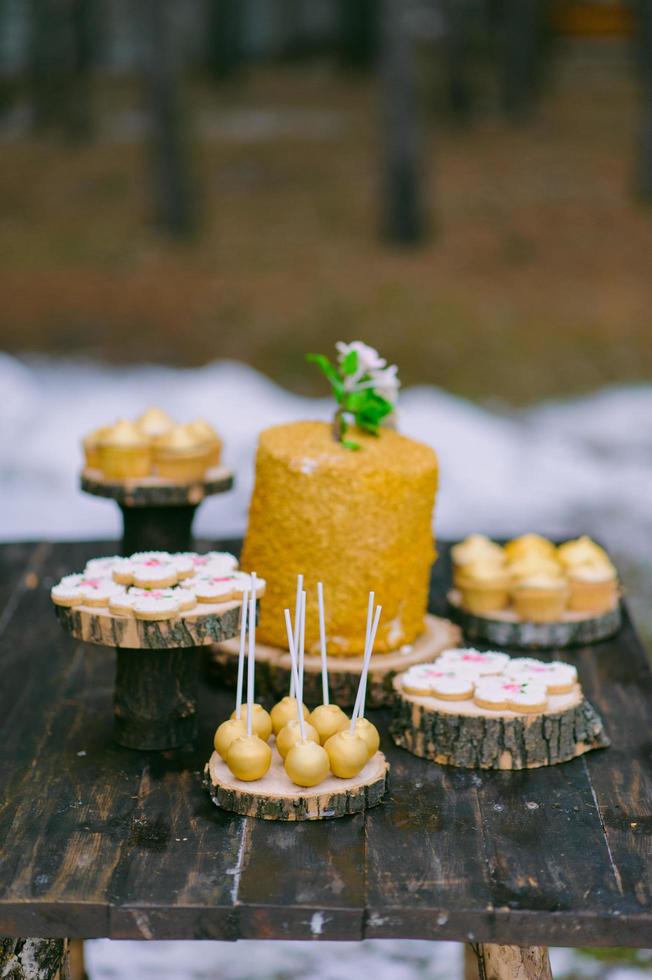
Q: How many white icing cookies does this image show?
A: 10